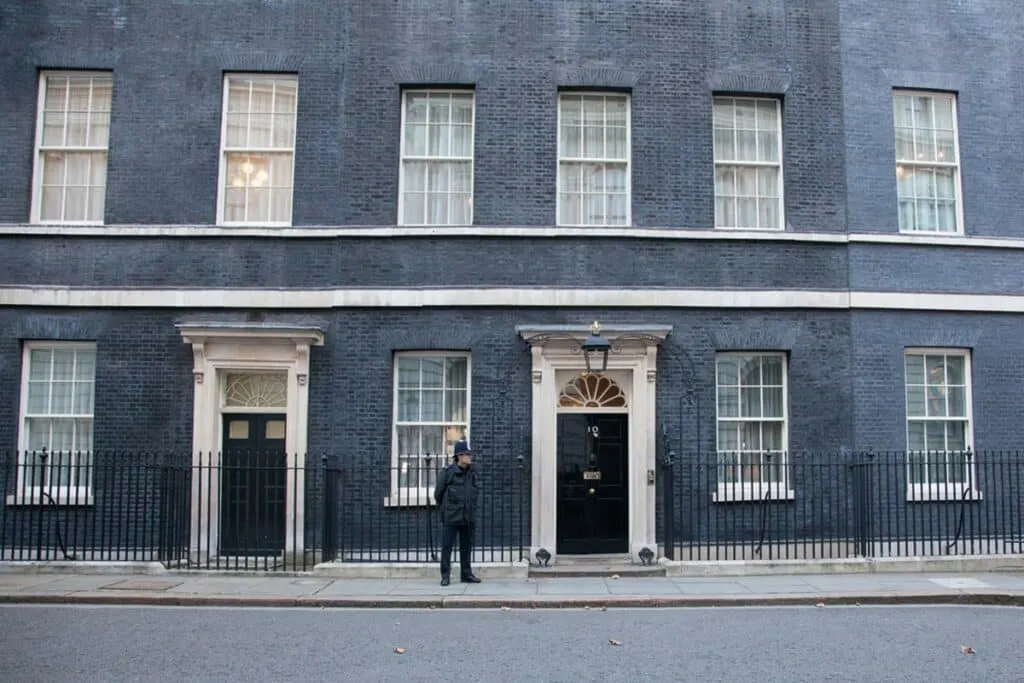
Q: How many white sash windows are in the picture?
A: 10